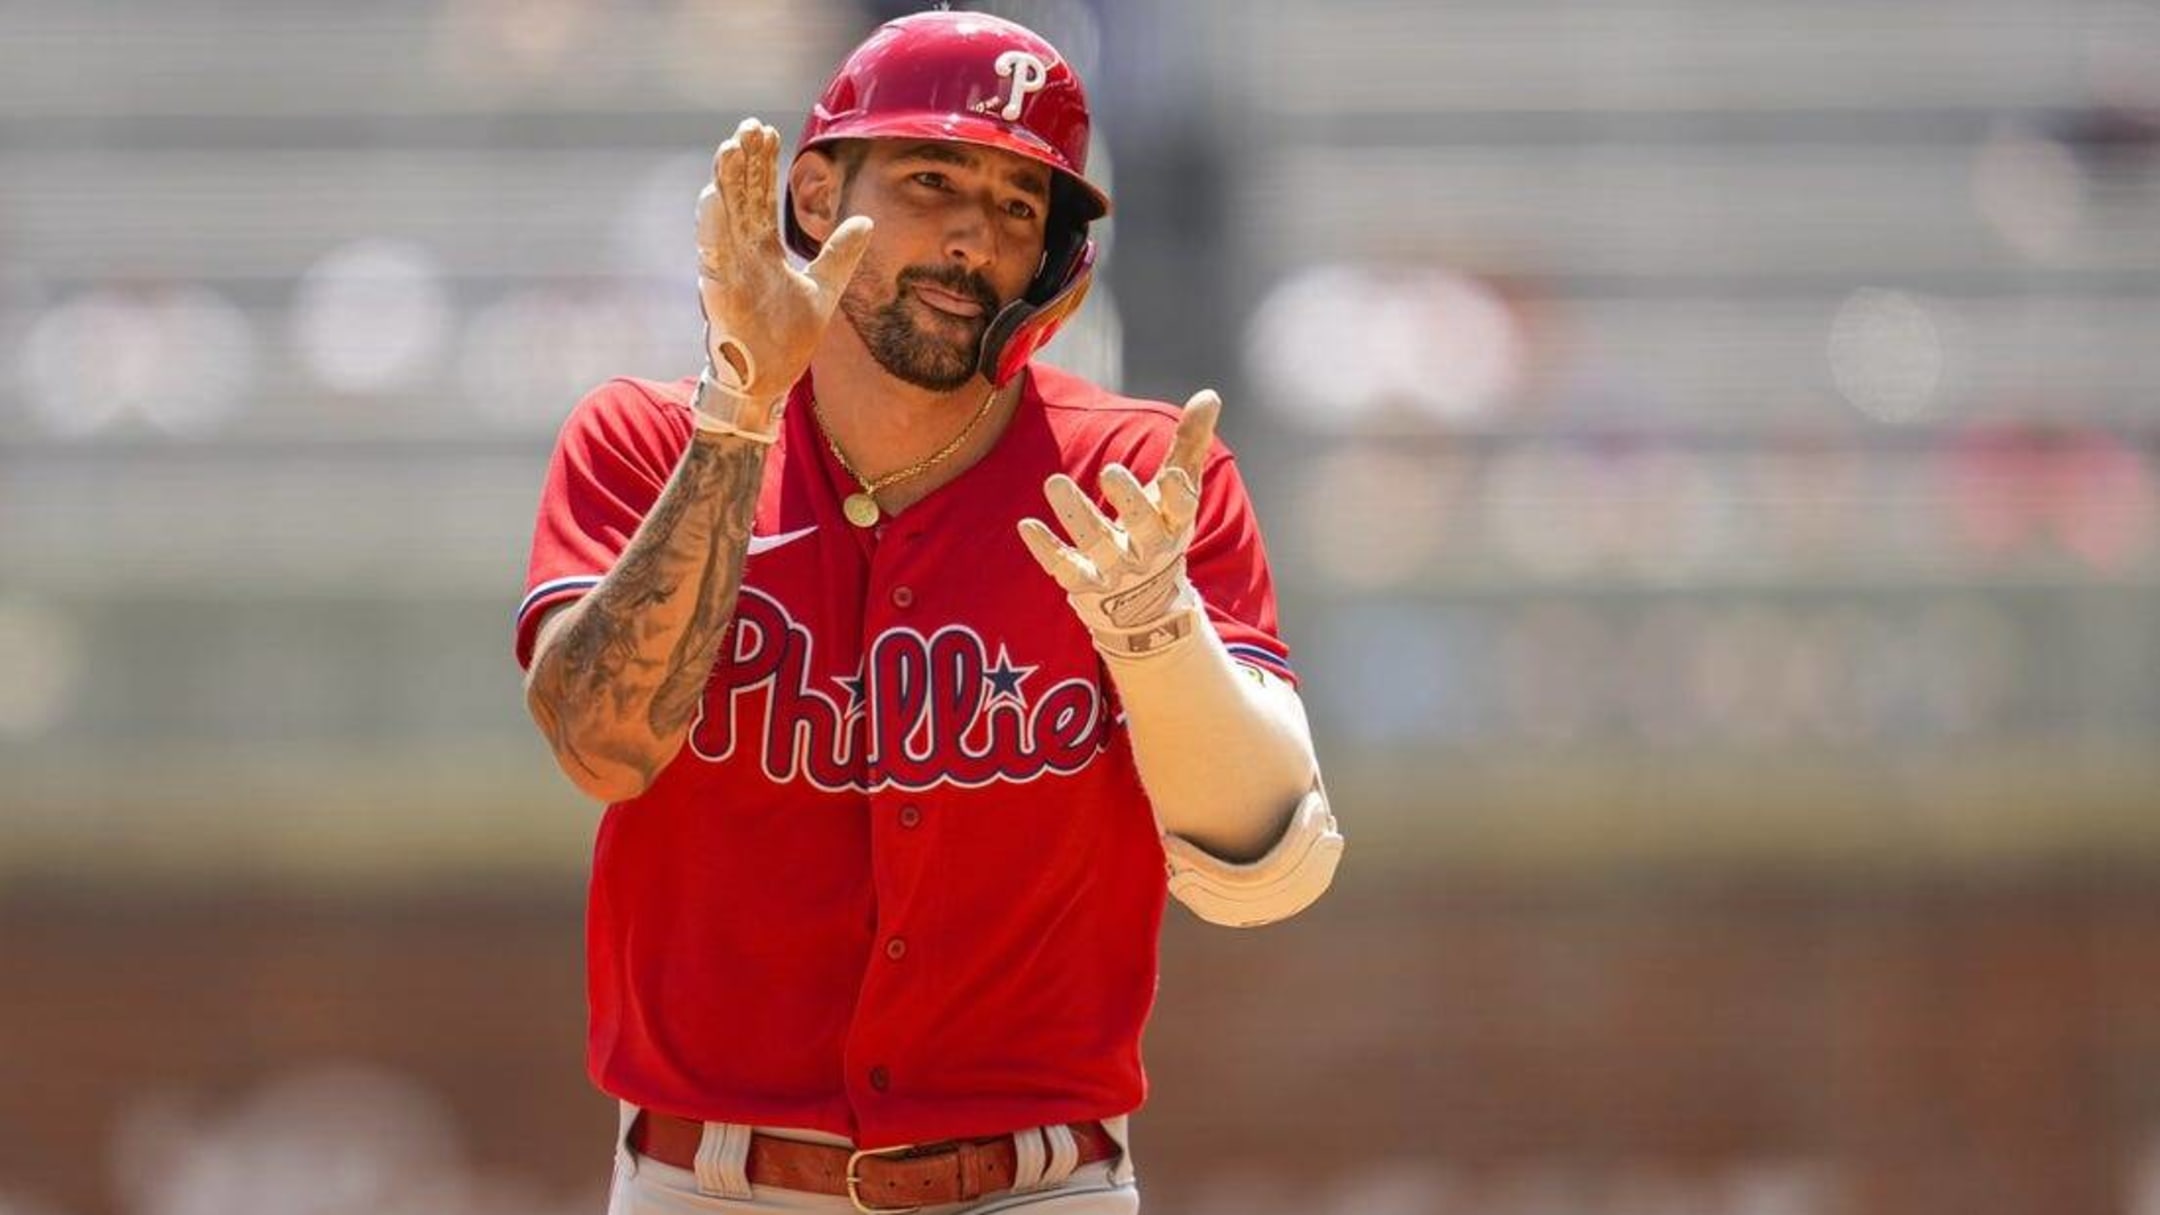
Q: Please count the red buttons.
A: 4